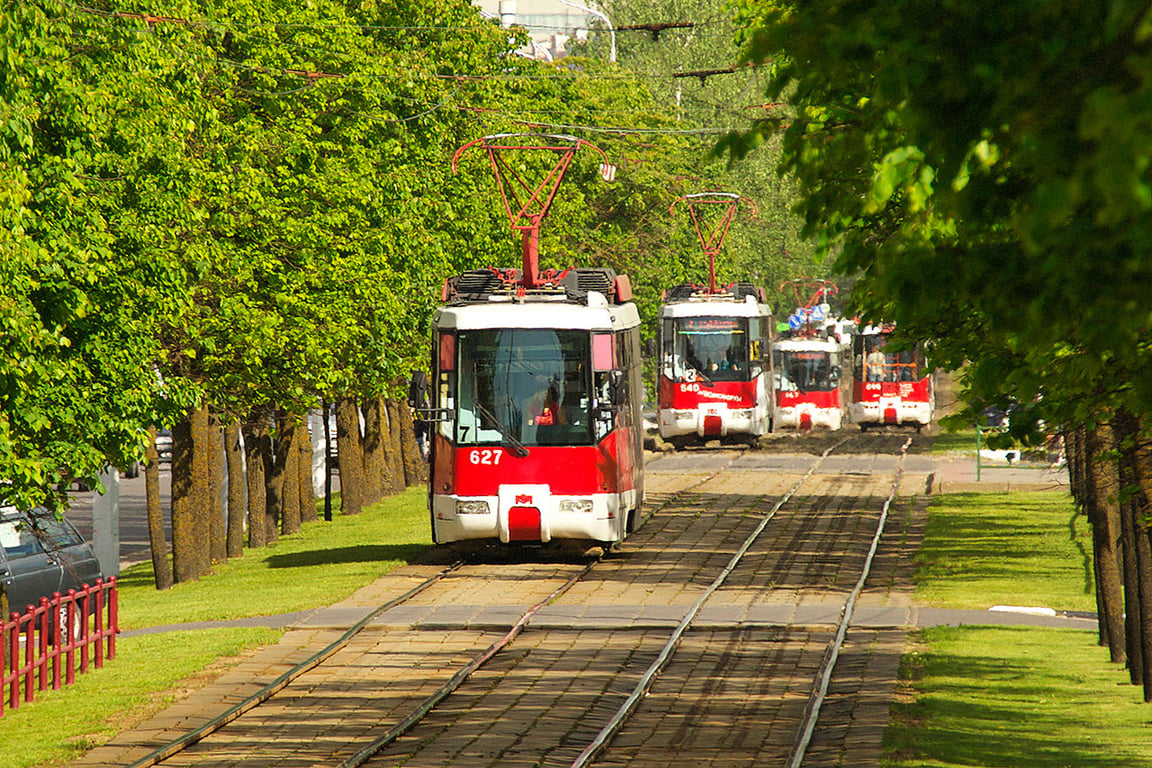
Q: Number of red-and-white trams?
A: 4